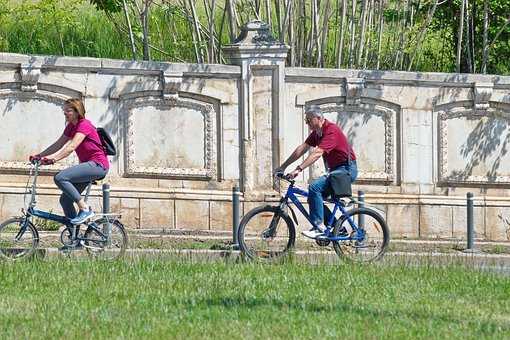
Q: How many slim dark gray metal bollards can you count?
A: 4